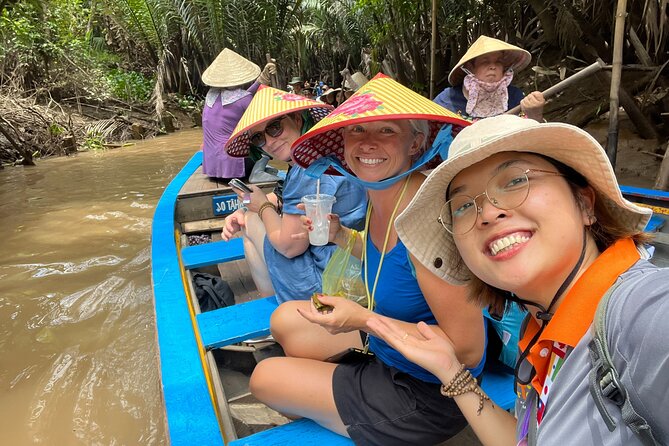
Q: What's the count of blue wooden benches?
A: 3